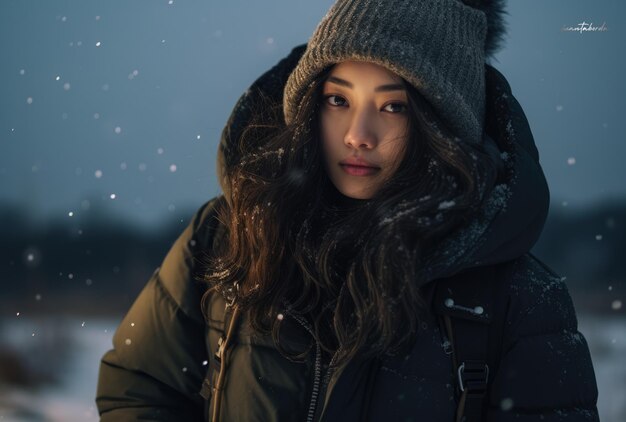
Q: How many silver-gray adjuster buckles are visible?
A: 1